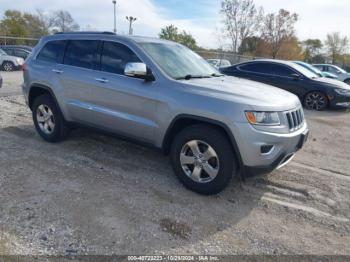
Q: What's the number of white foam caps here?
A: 0